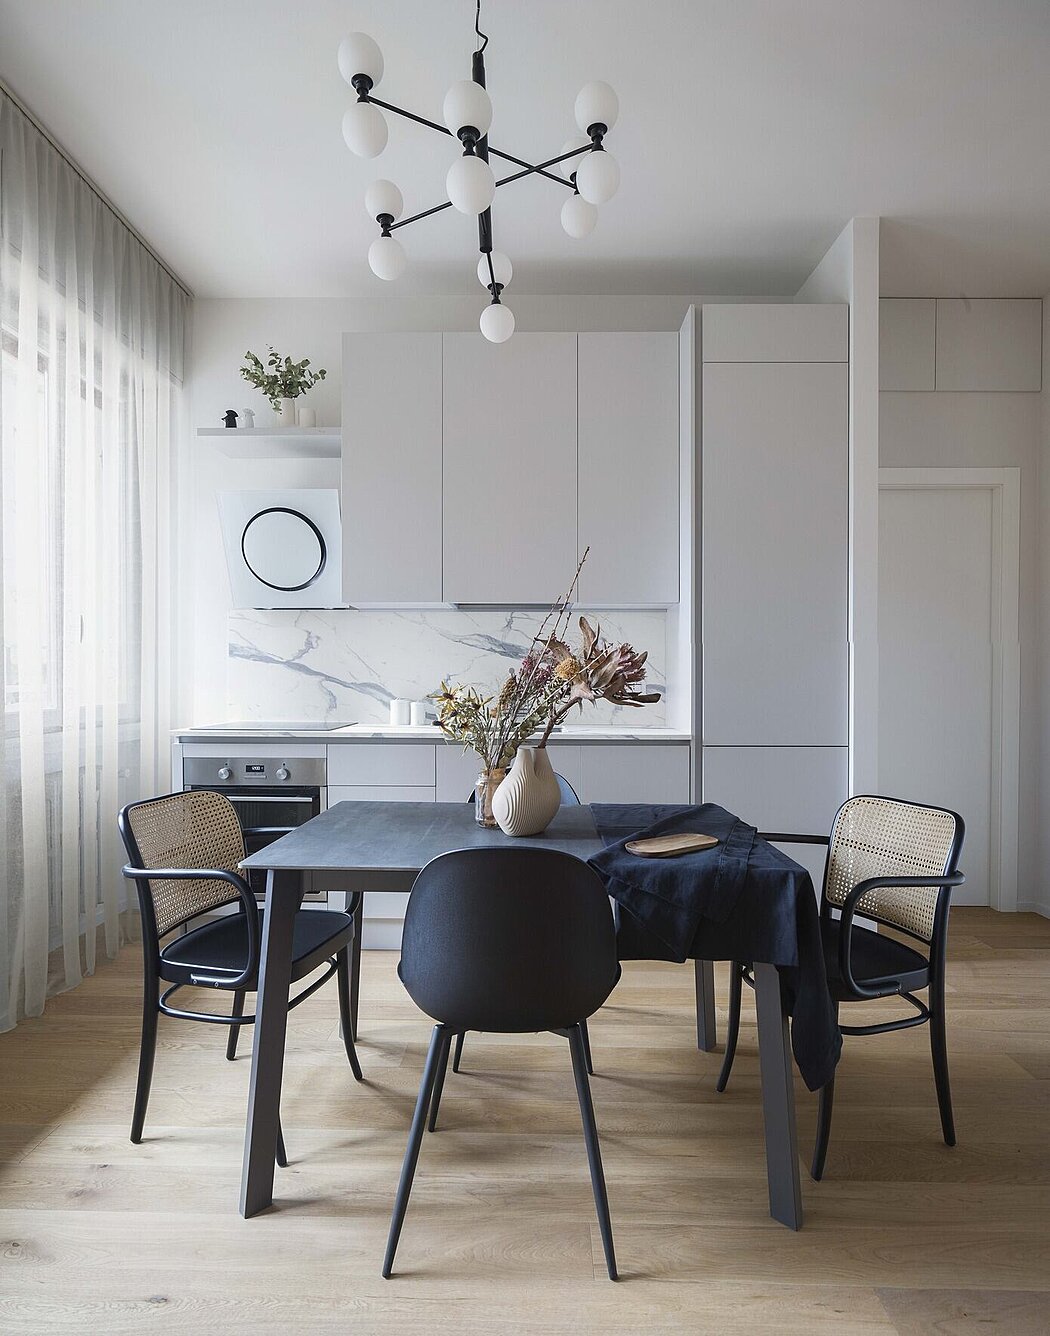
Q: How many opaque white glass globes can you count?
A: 12